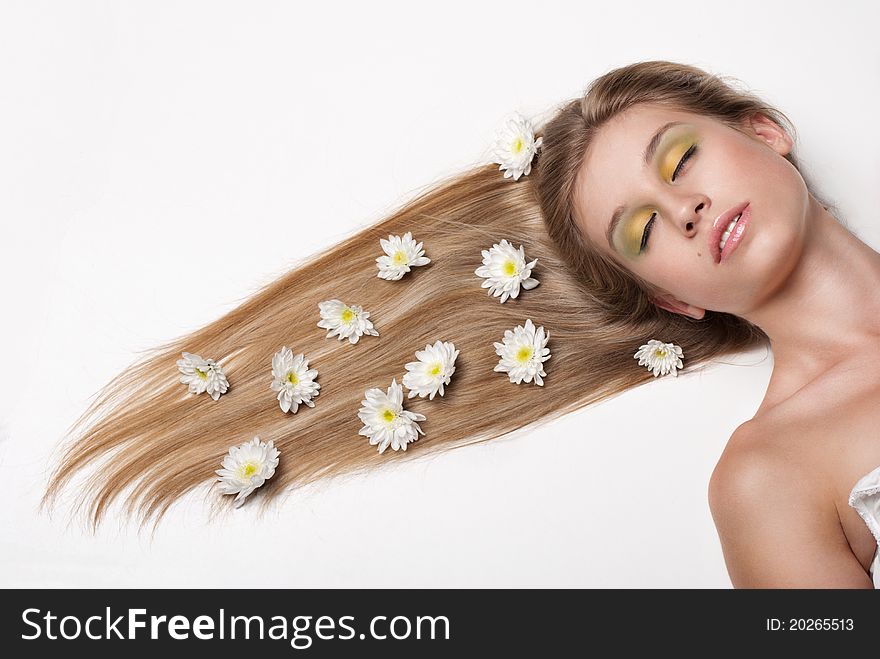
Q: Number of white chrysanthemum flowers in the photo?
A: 11